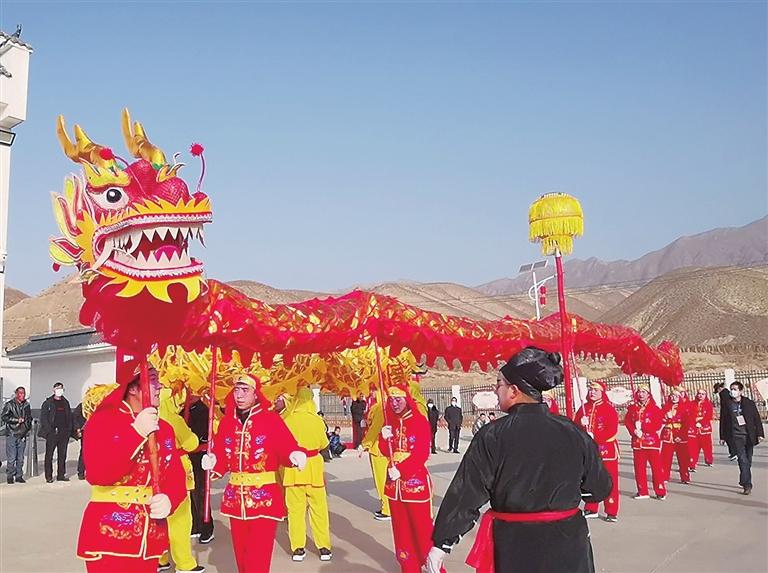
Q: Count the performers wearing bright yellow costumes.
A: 3